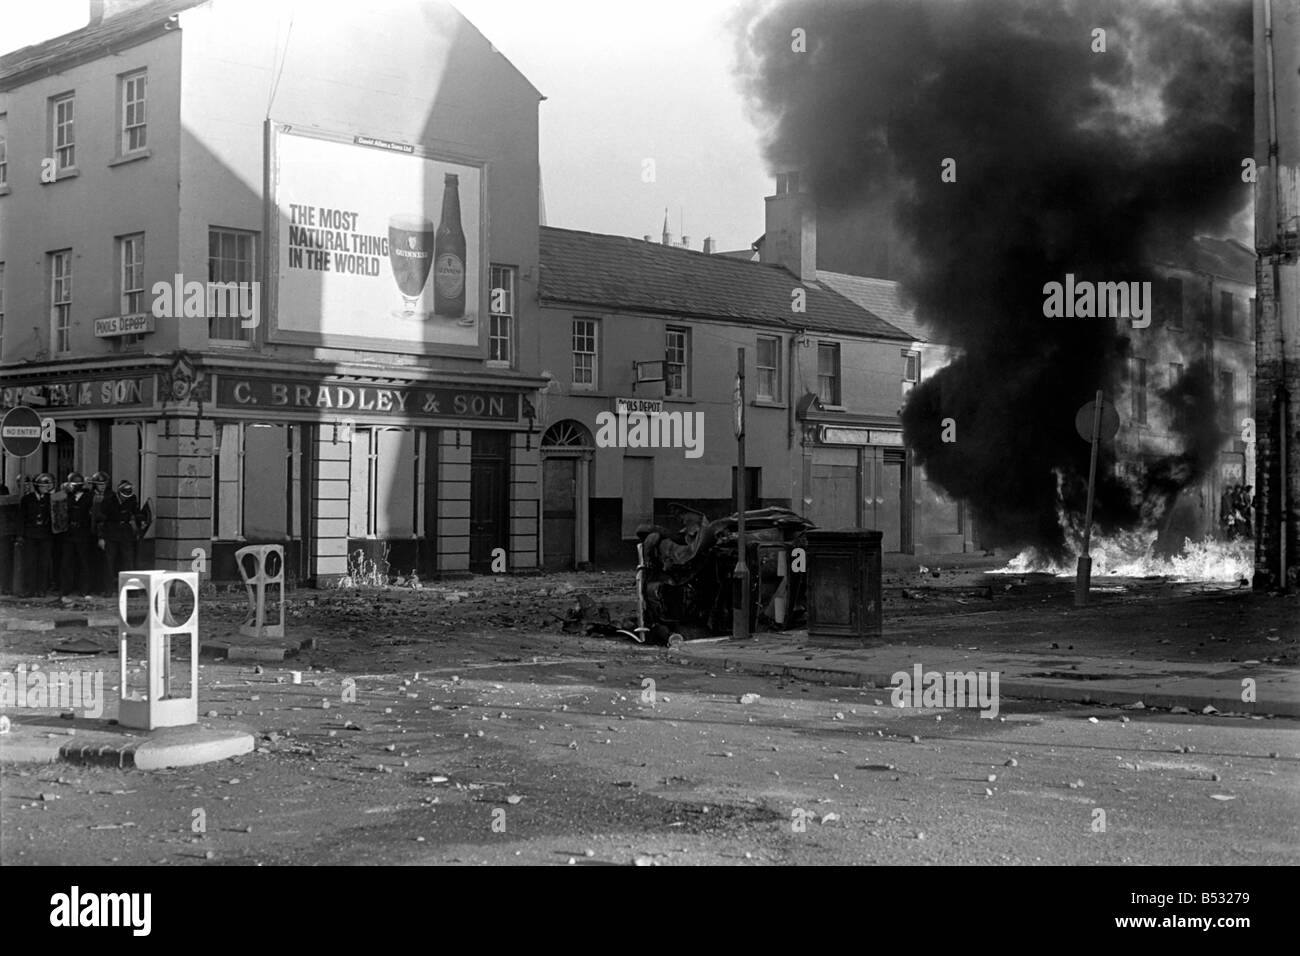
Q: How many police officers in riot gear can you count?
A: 4